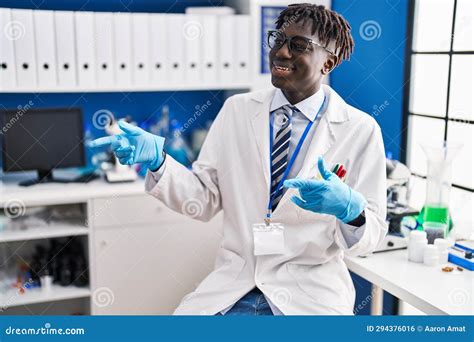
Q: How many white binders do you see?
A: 14